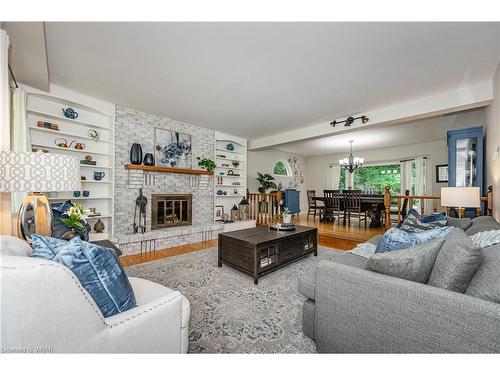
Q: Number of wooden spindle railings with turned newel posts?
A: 2